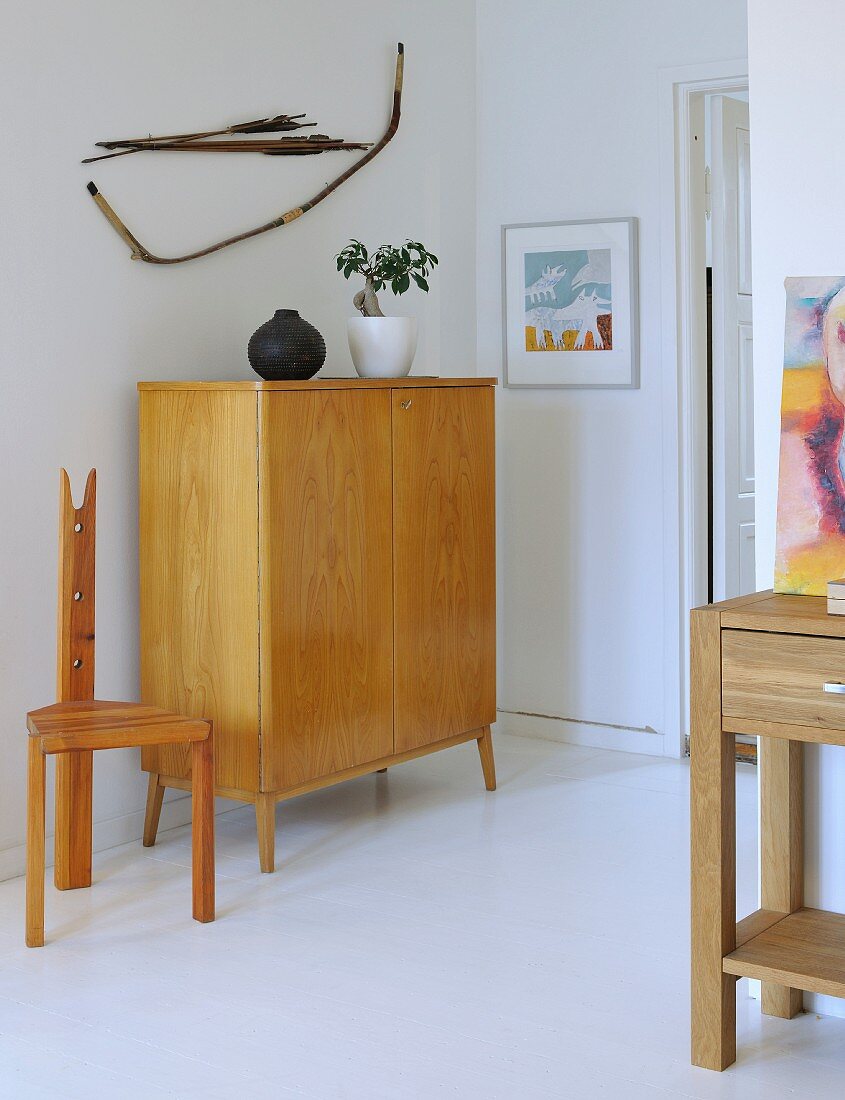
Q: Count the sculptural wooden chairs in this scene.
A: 1